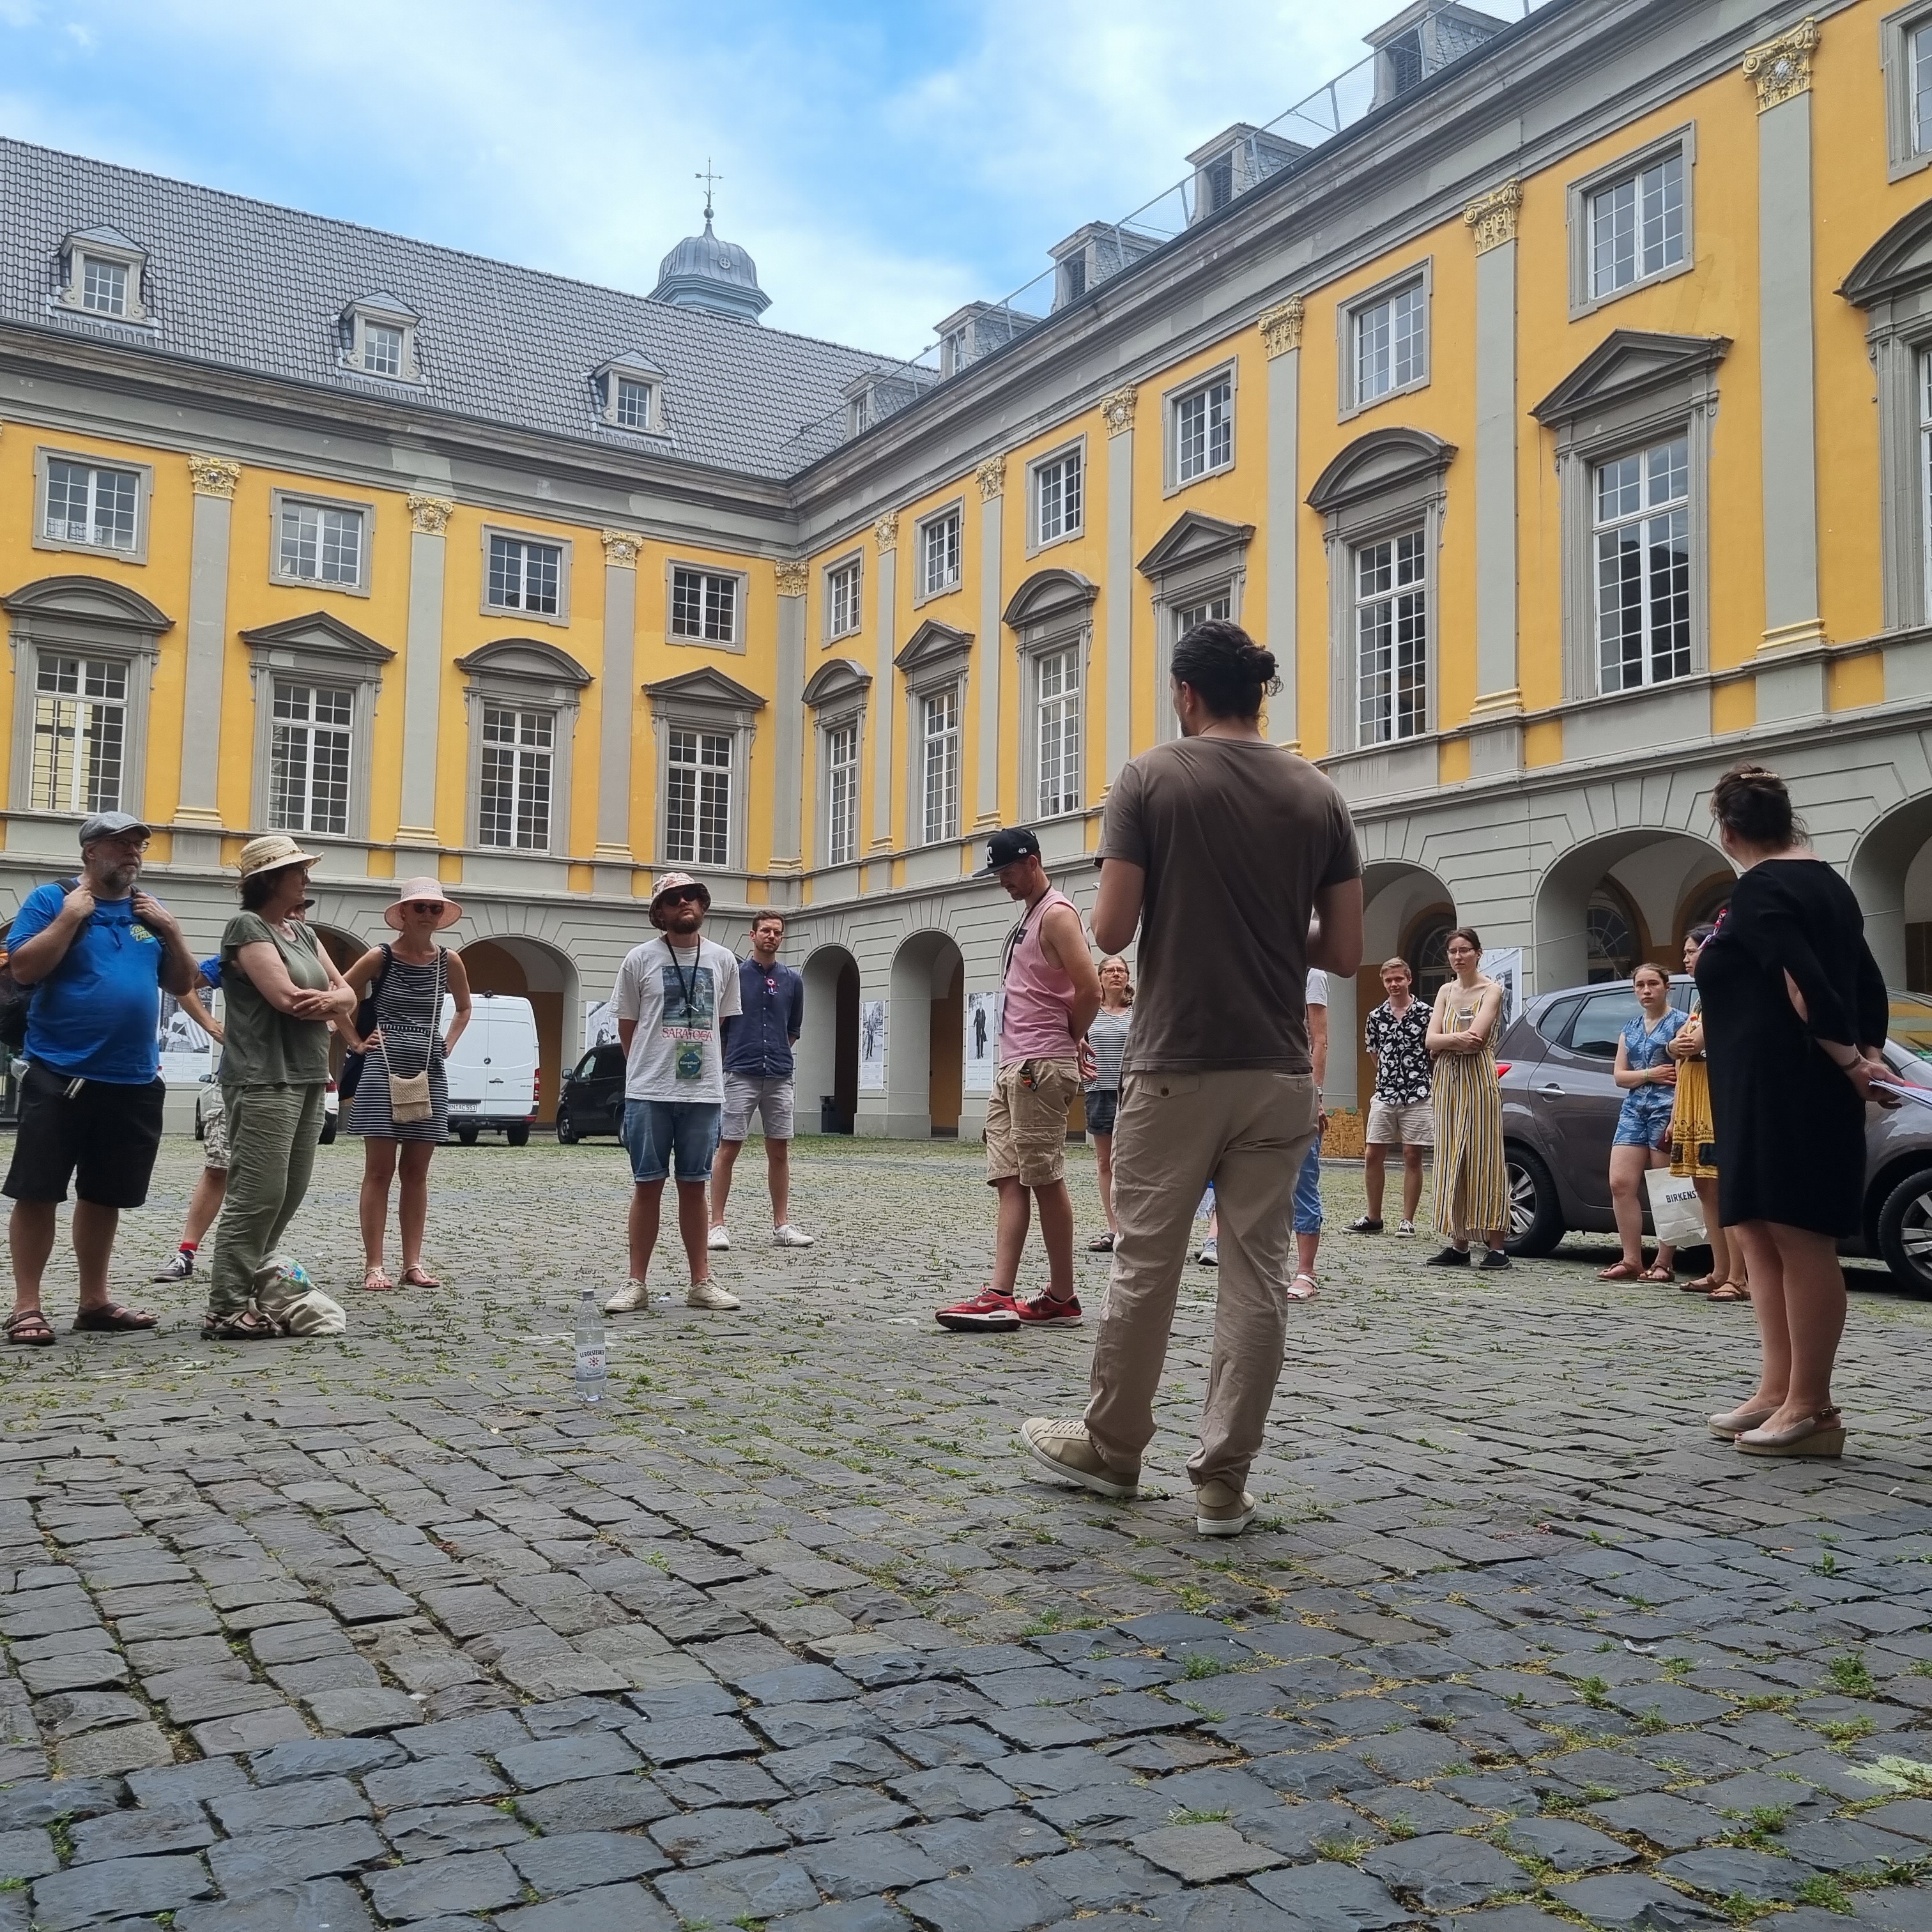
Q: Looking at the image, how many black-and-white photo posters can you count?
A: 5